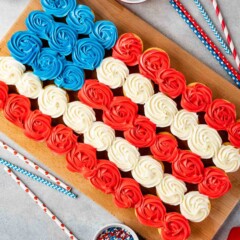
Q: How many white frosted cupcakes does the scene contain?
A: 15